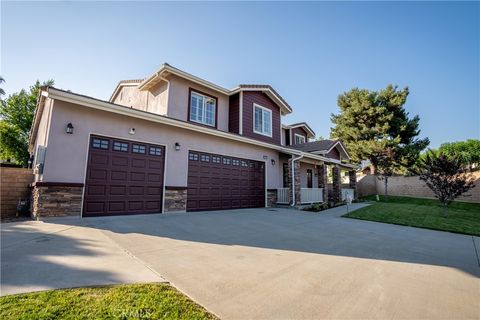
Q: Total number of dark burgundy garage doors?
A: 2